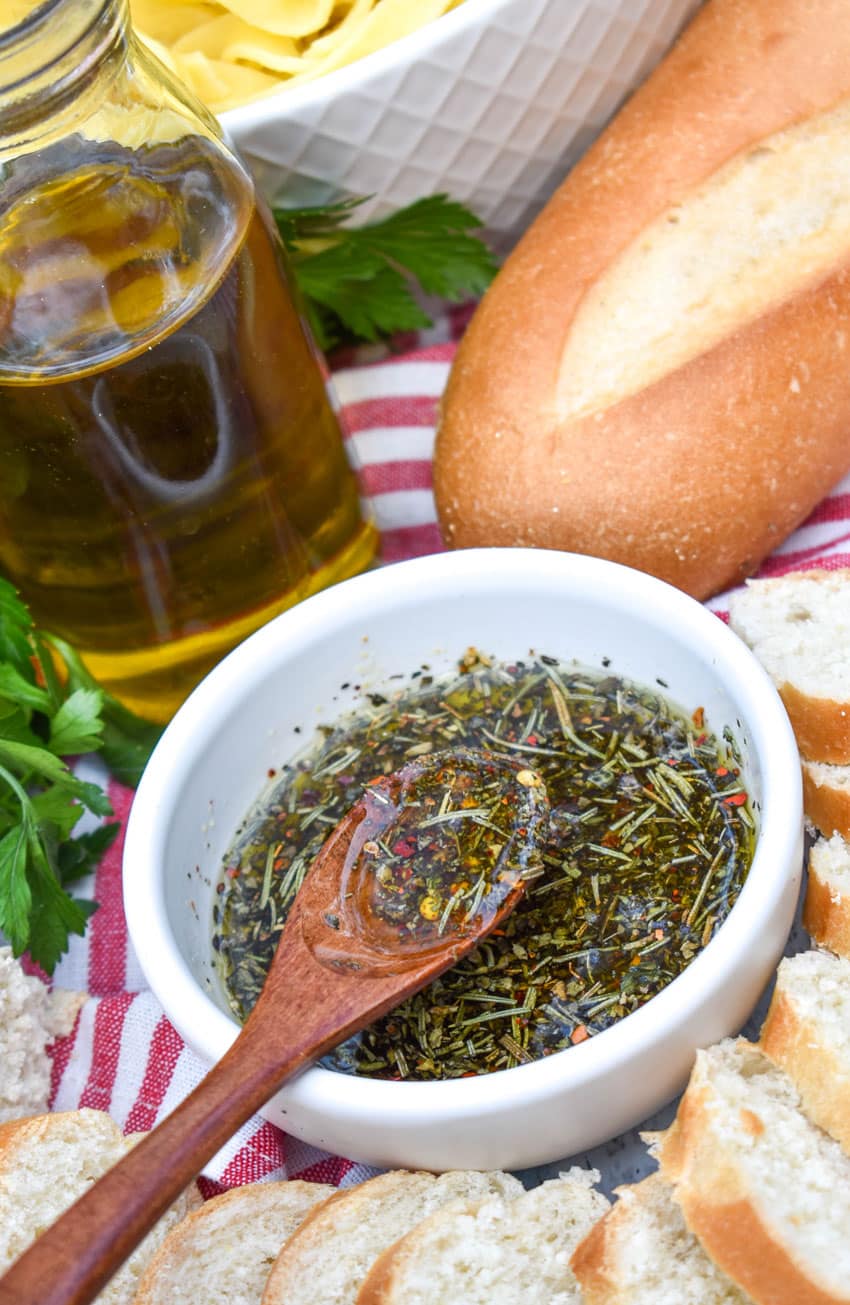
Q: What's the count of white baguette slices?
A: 11